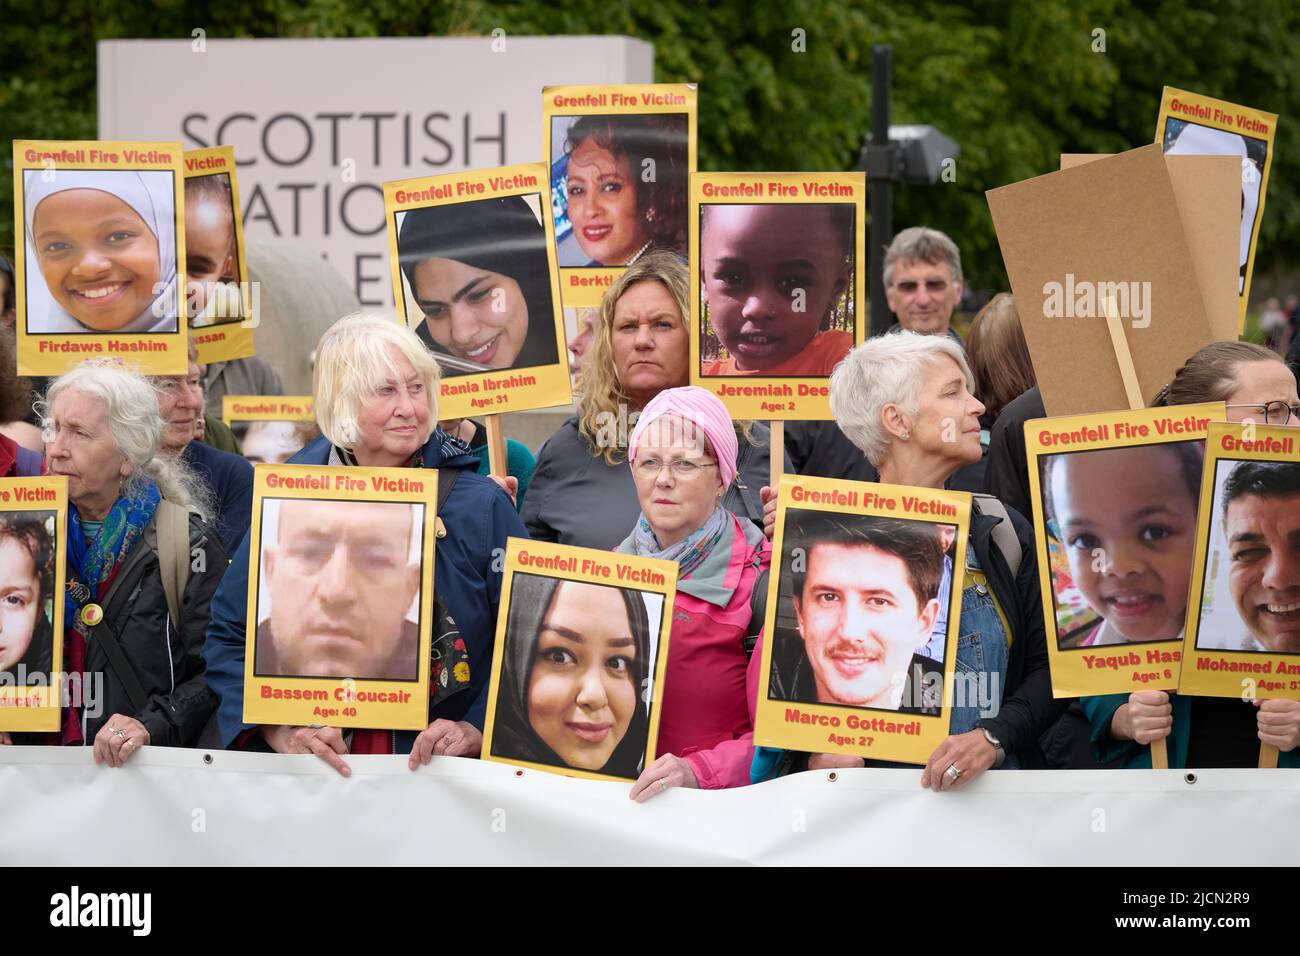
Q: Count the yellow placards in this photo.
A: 13